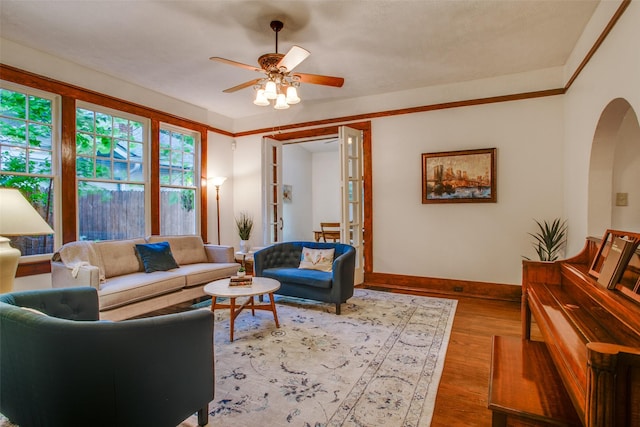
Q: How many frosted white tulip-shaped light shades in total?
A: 4